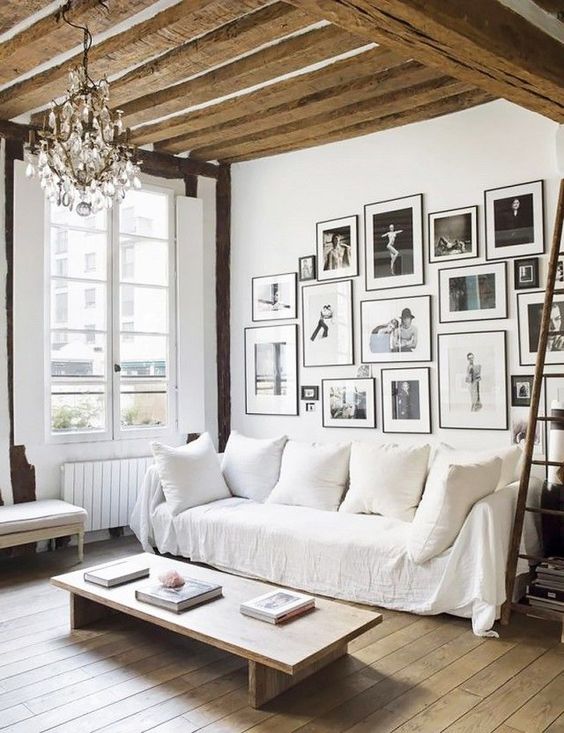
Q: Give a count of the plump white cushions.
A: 6